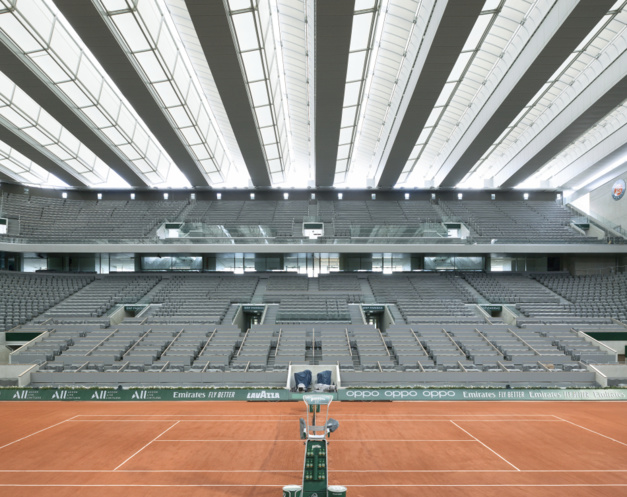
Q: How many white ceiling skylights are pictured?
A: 9